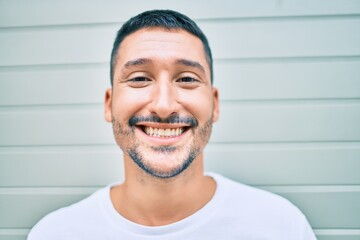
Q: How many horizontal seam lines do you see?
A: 6